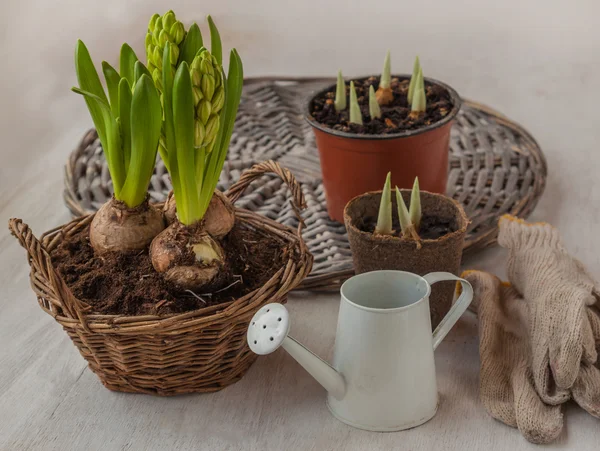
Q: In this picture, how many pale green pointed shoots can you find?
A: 9